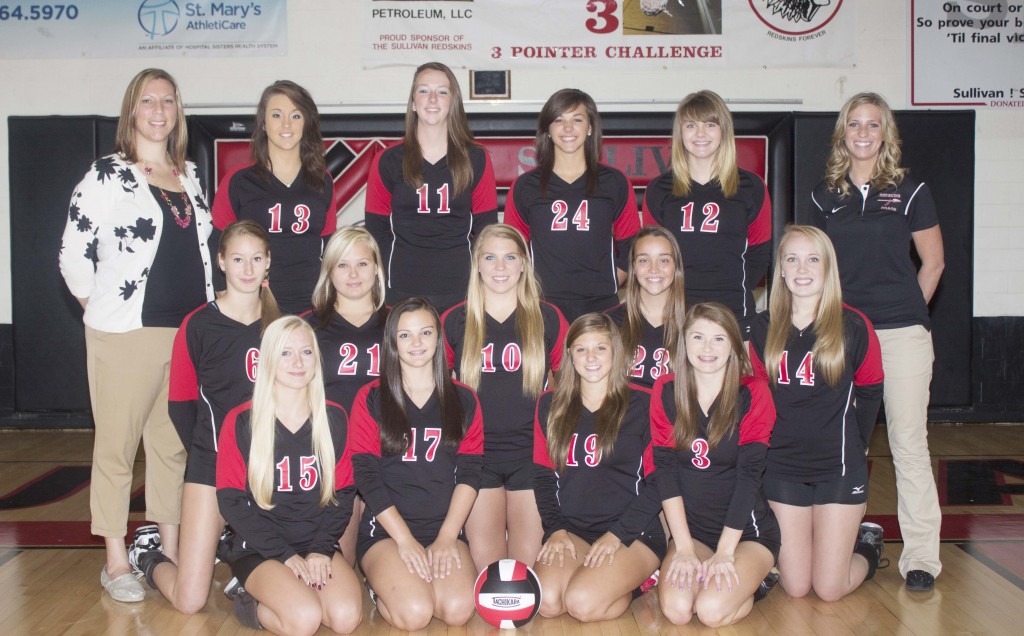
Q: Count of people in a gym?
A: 15